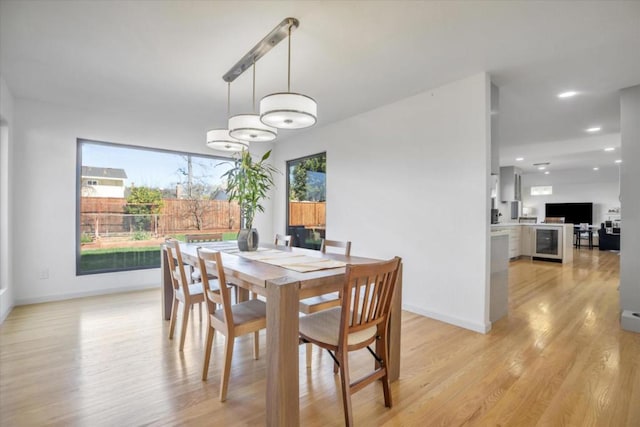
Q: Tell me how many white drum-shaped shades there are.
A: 3